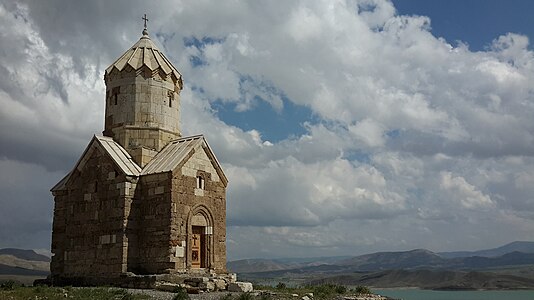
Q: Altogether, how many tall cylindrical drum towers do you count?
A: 1